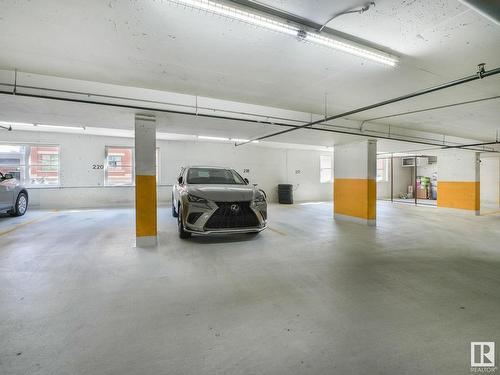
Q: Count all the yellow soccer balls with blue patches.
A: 0